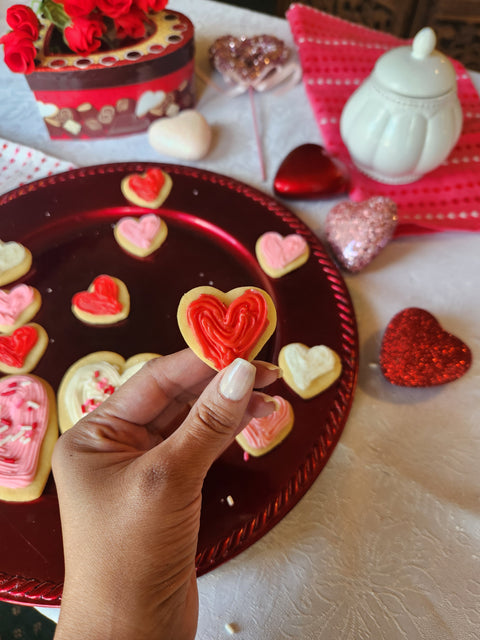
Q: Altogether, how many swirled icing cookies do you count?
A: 12